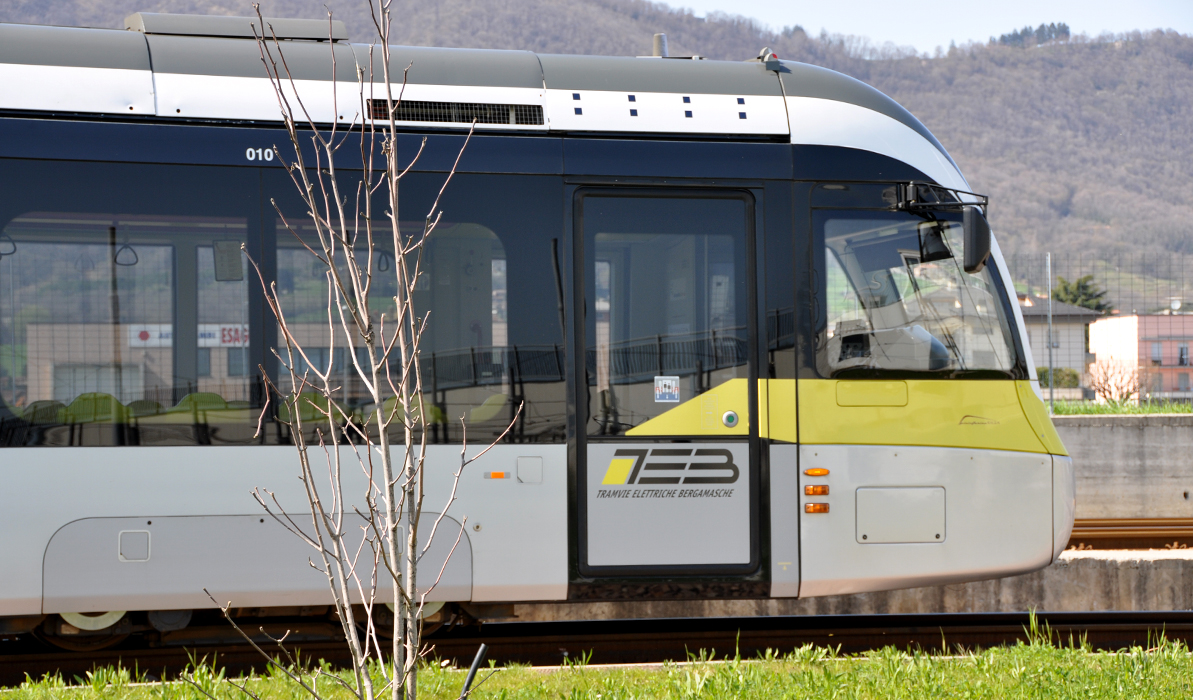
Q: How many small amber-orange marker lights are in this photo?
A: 4